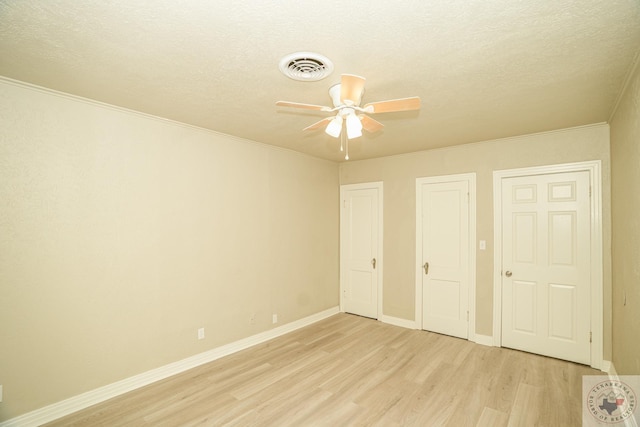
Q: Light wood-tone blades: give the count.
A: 5